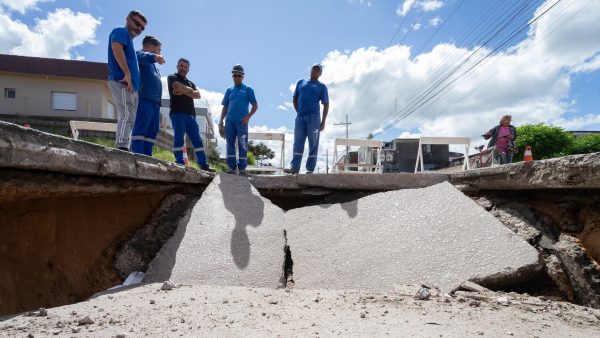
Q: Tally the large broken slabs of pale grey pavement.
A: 2